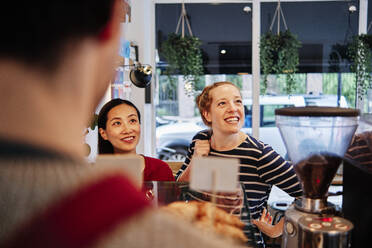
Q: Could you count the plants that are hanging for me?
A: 3